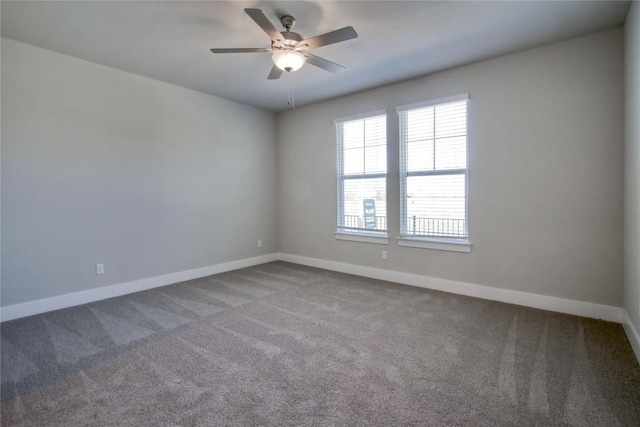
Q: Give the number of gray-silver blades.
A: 5